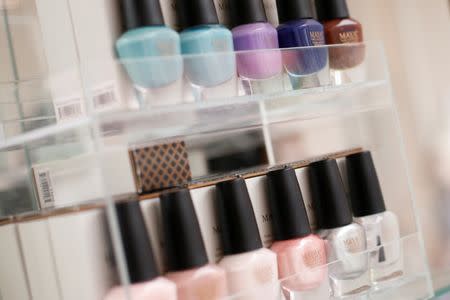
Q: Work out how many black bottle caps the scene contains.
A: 11